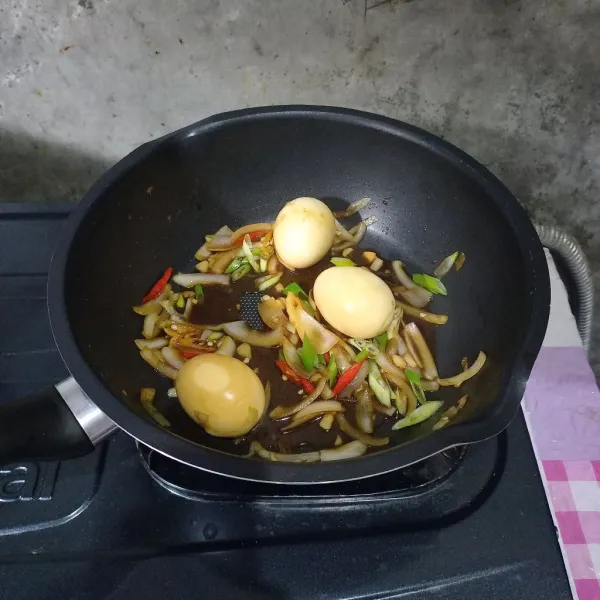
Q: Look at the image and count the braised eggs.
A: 3